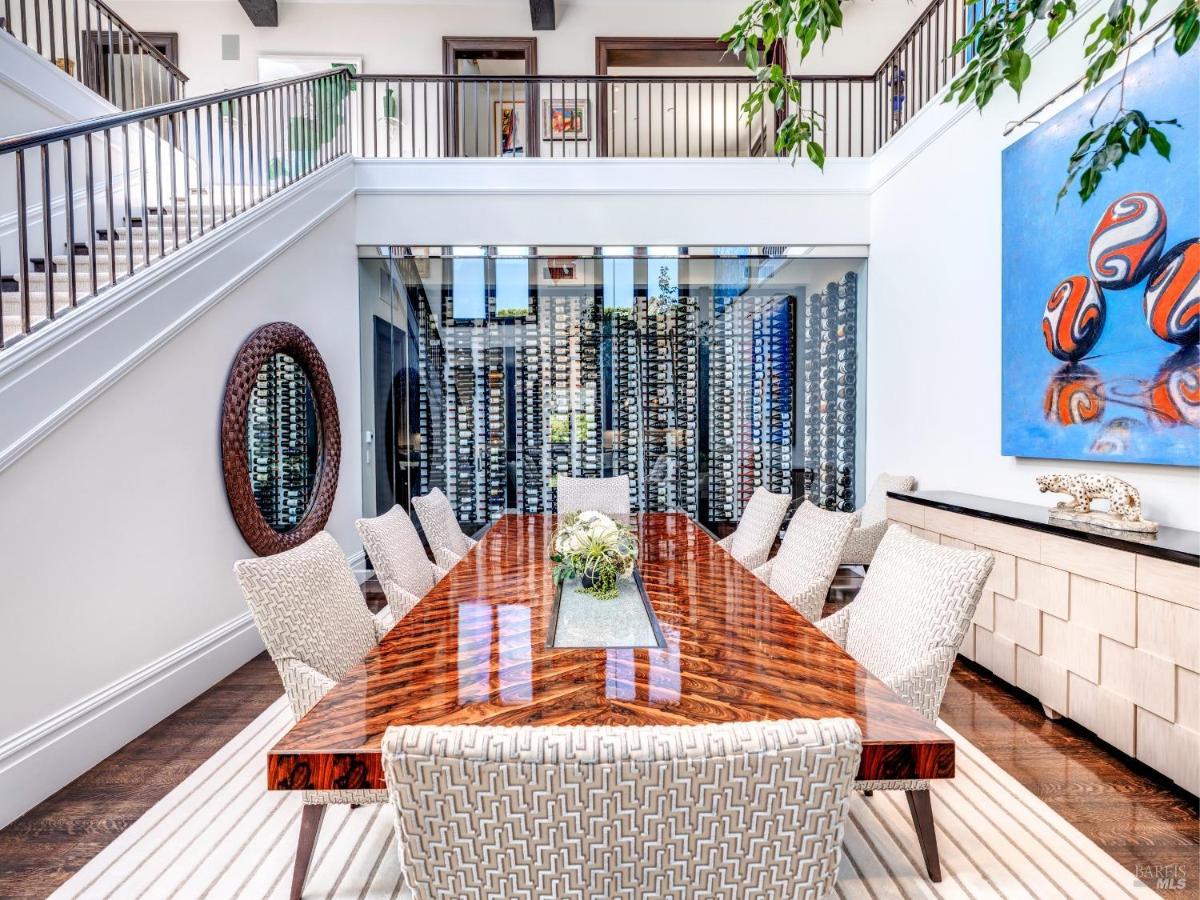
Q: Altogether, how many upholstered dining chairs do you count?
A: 9